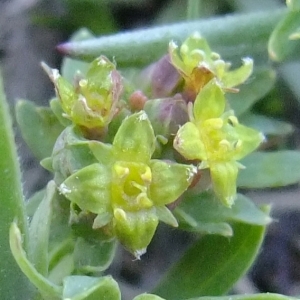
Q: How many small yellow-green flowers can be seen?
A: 4